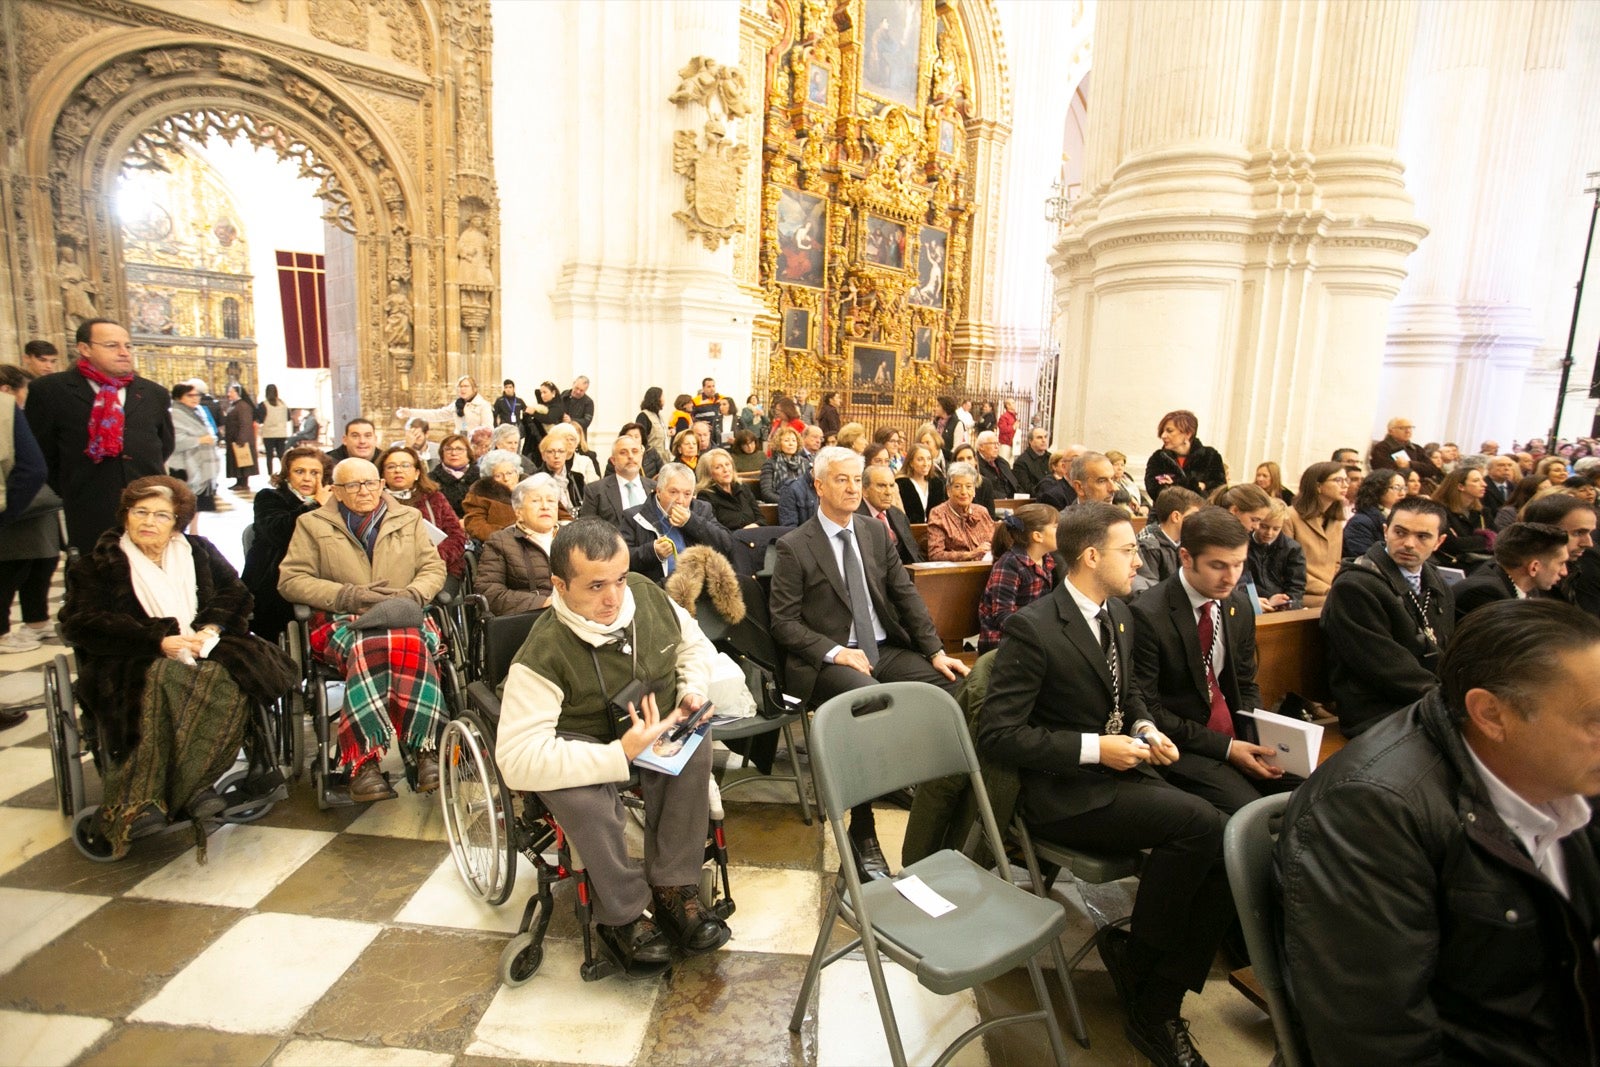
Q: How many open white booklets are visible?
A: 1